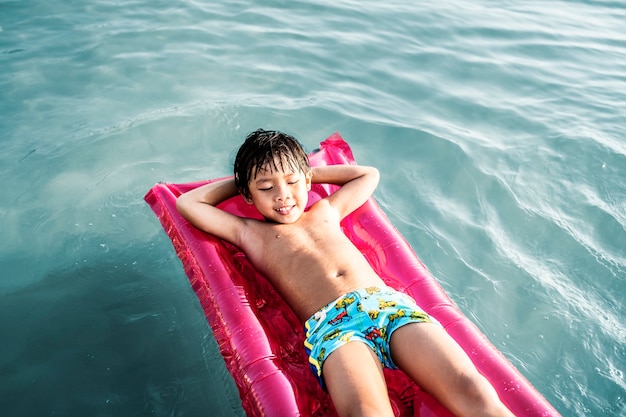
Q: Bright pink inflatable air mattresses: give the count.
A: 1